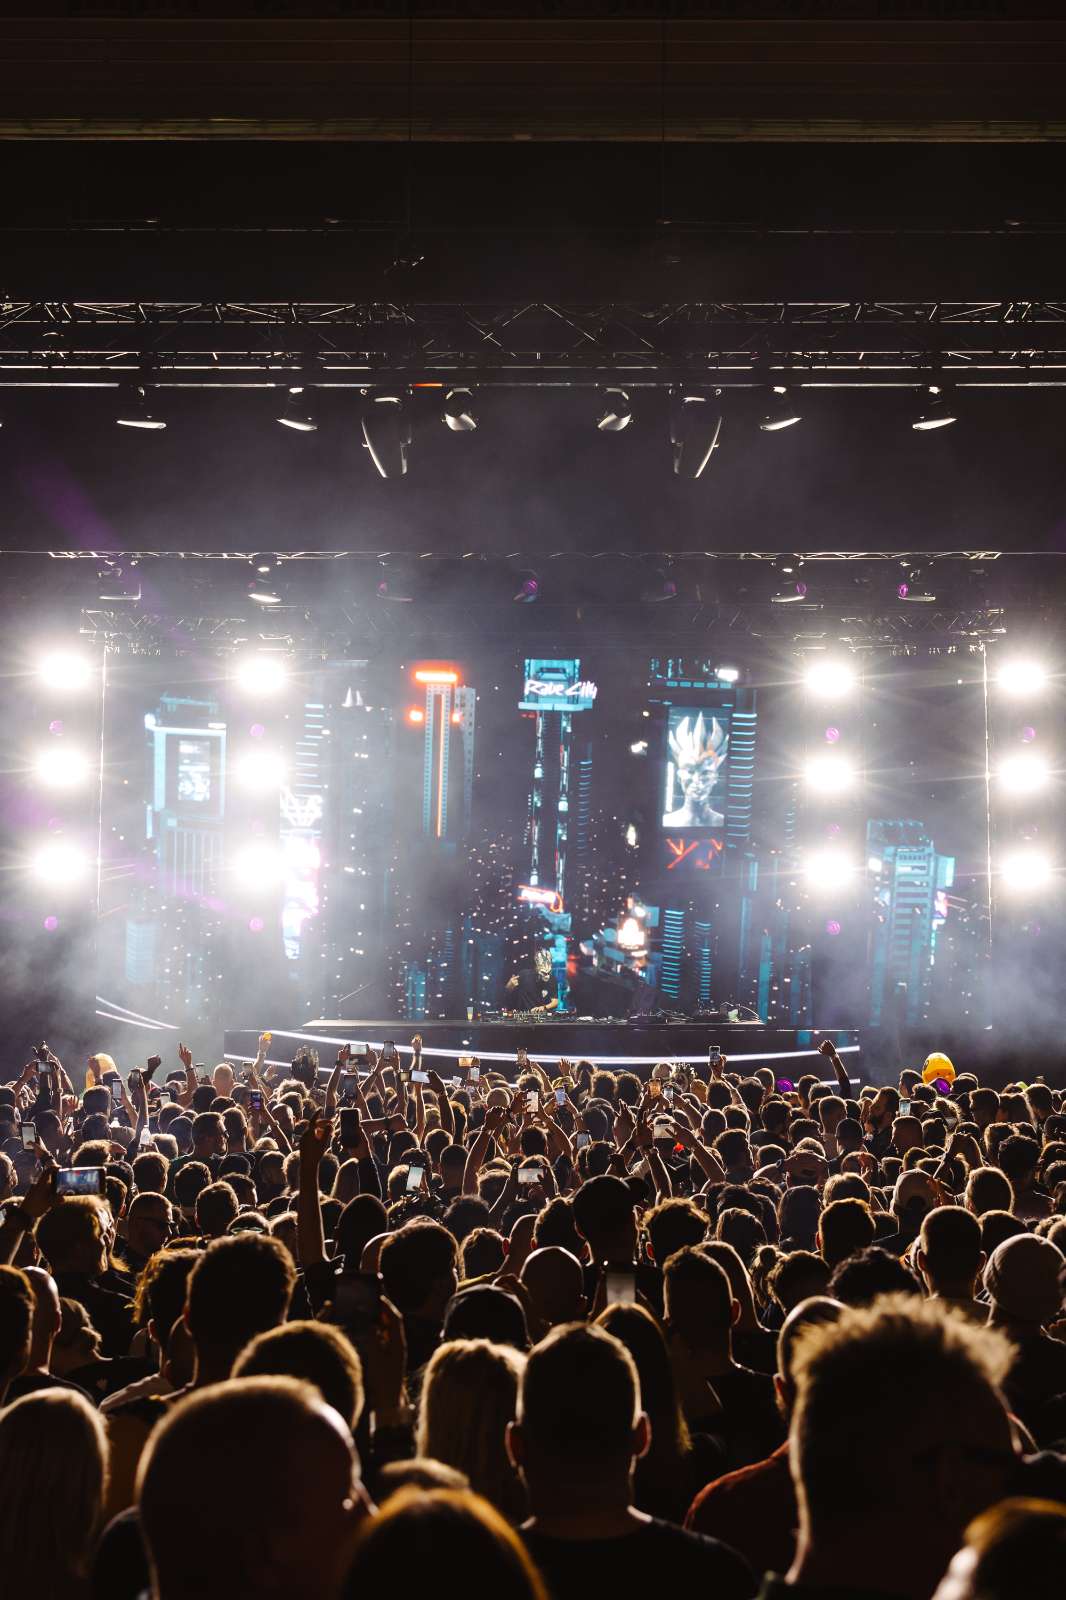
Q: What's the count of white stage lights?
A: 12